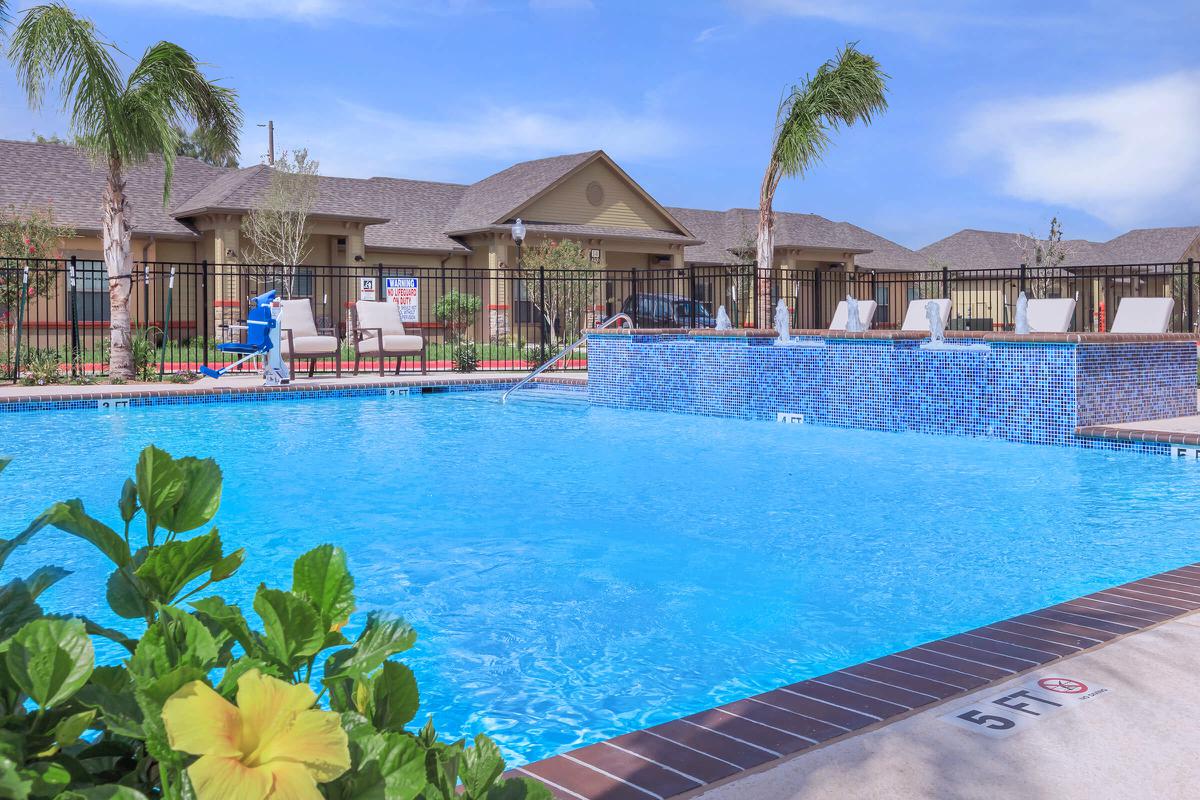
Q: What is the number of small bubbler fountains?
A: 5